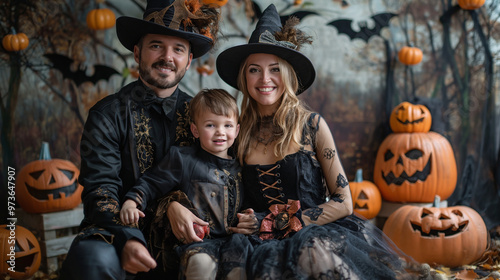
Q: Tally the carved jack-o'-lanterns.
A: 6